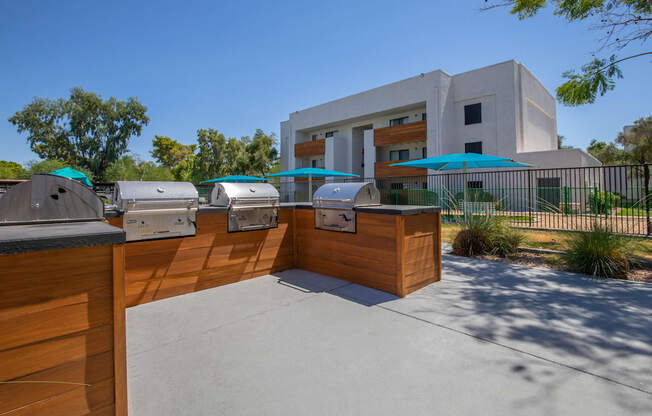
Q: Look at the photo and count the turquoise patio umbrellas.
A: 4